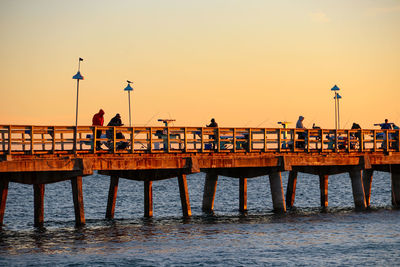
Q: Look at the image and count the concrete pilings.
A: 14